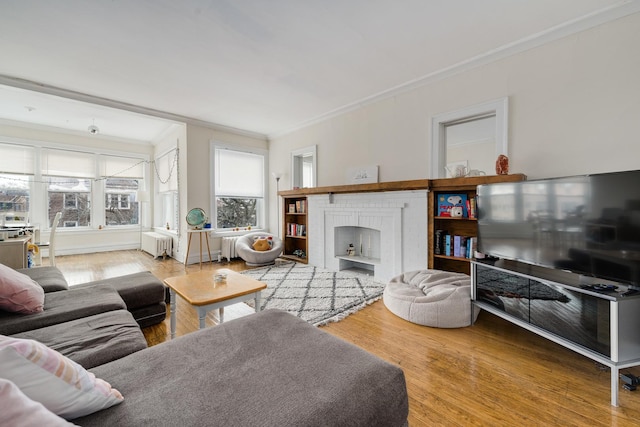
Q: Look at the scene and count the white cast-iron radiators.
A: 2